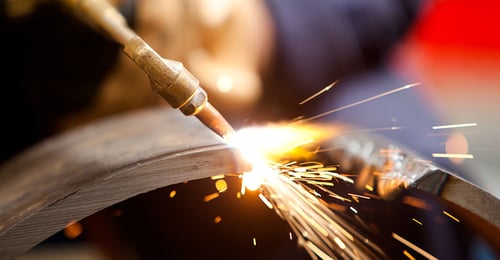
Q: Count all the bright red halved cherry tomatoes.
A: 0